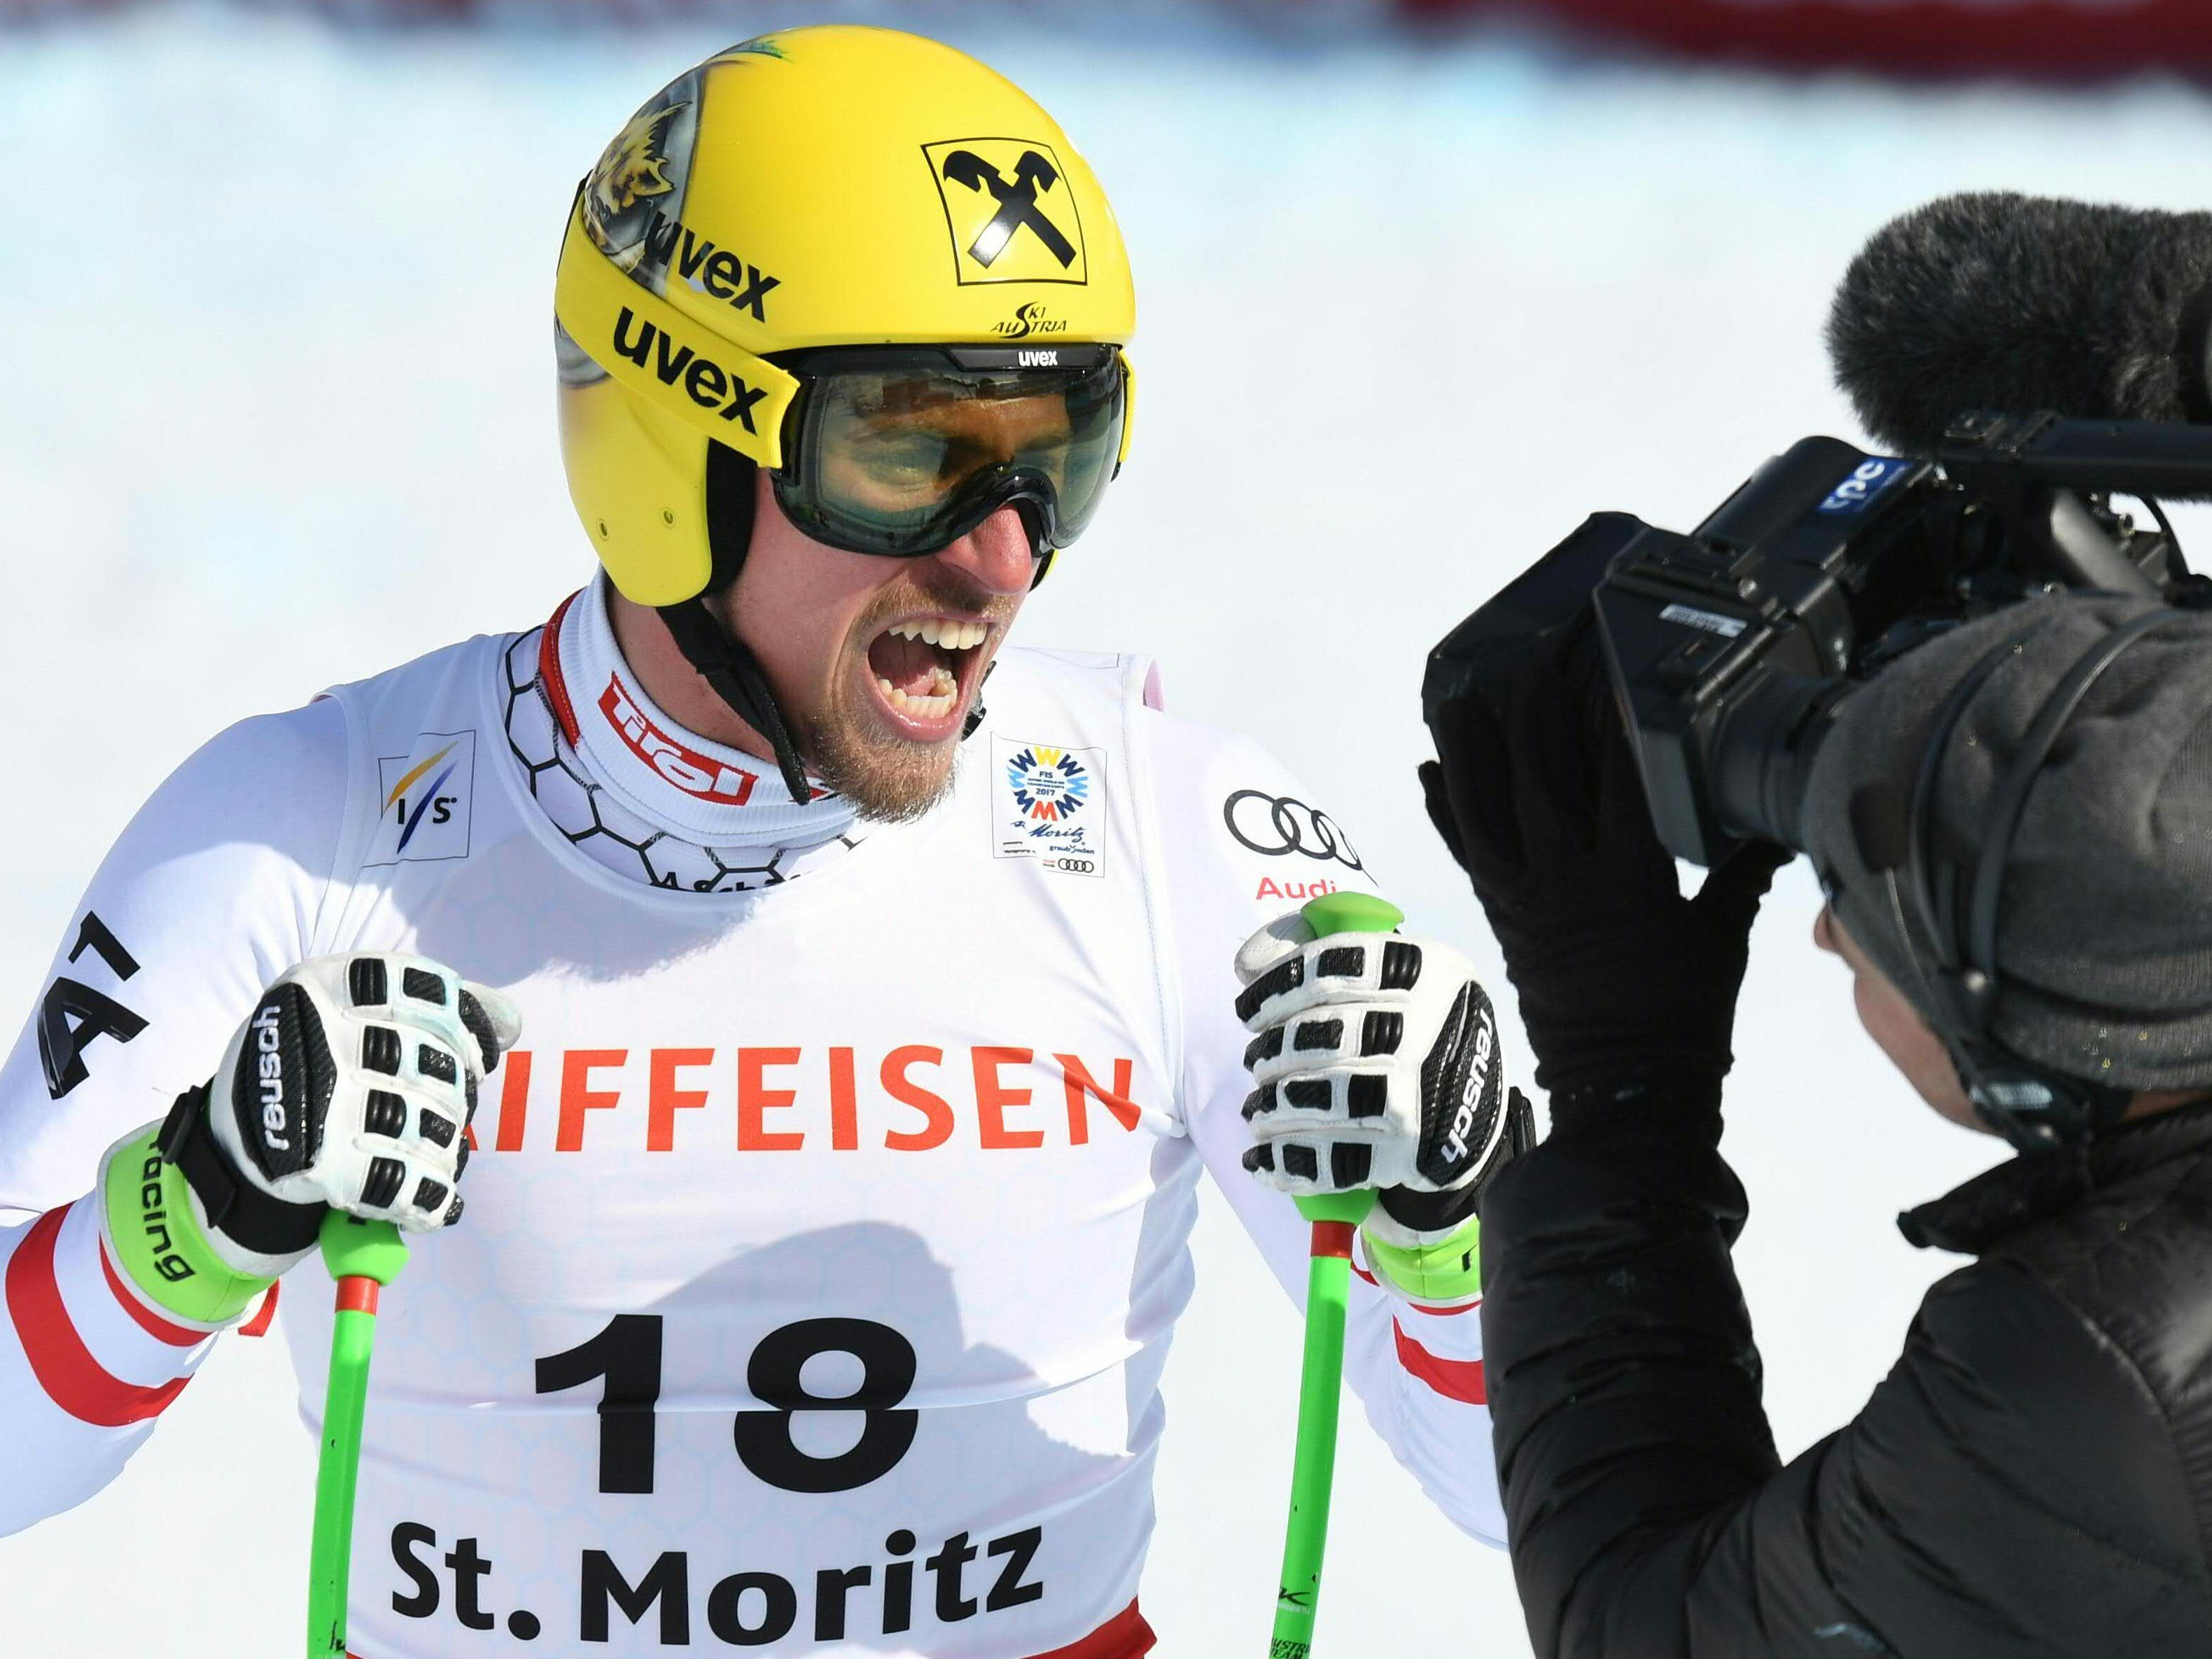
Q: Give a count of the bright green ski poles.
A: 2